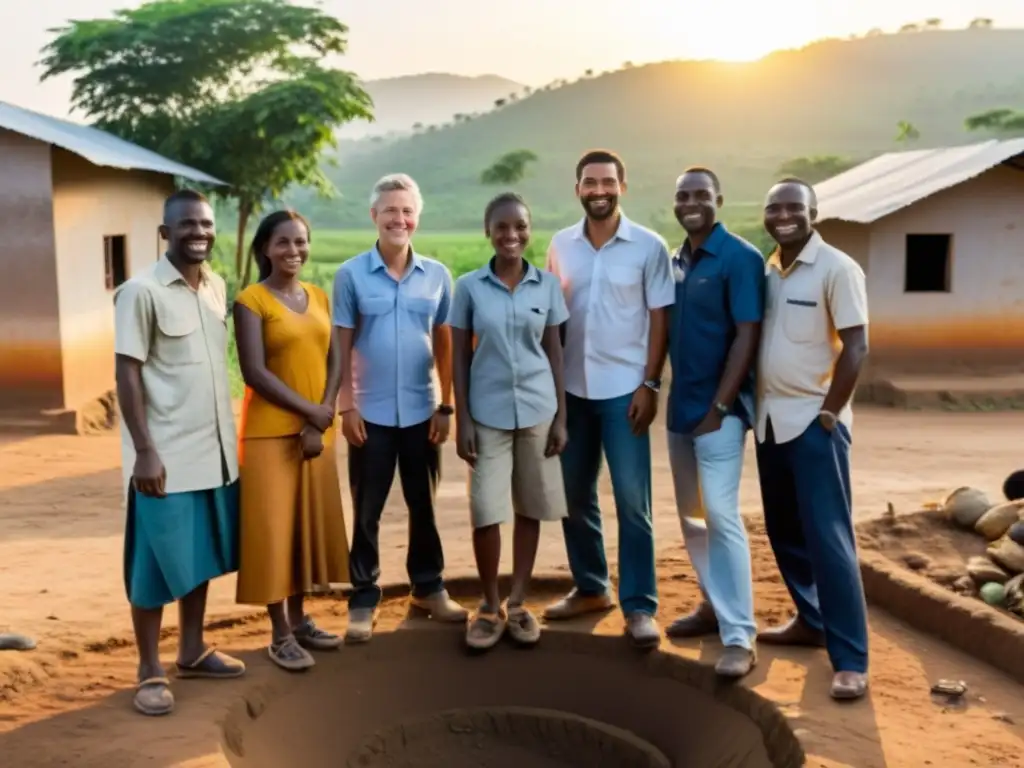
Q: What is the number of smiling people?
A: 7